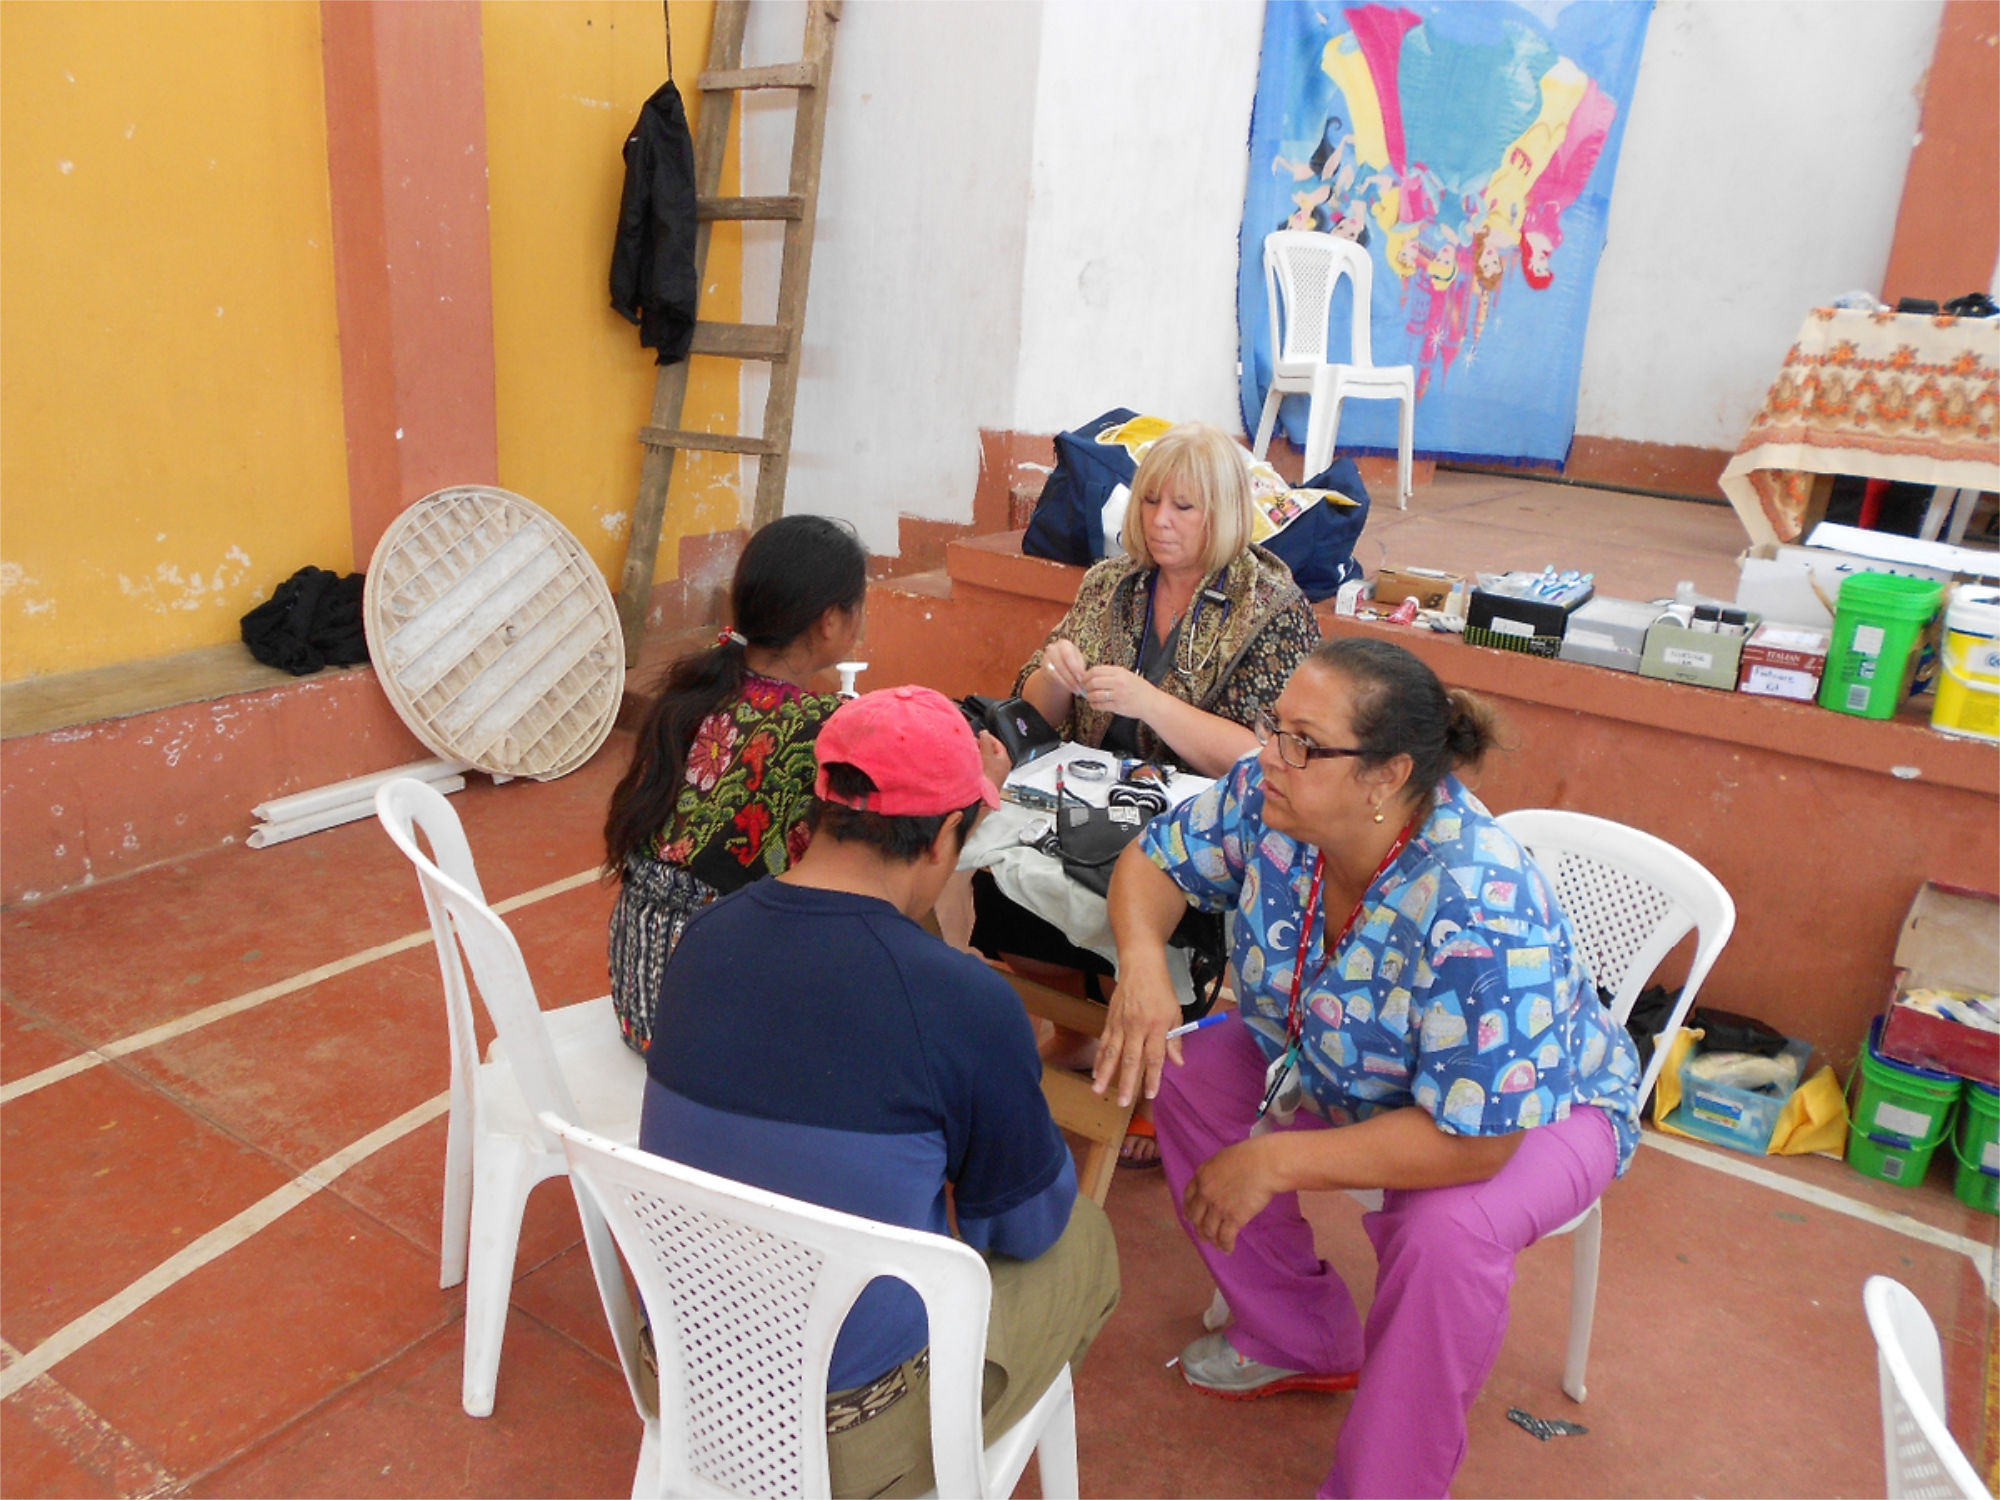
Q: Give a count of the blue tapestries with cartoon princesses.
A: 1